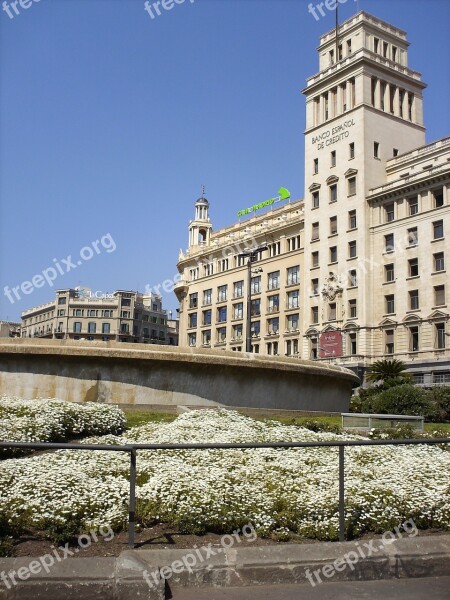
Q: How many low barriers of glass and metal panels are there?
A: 1